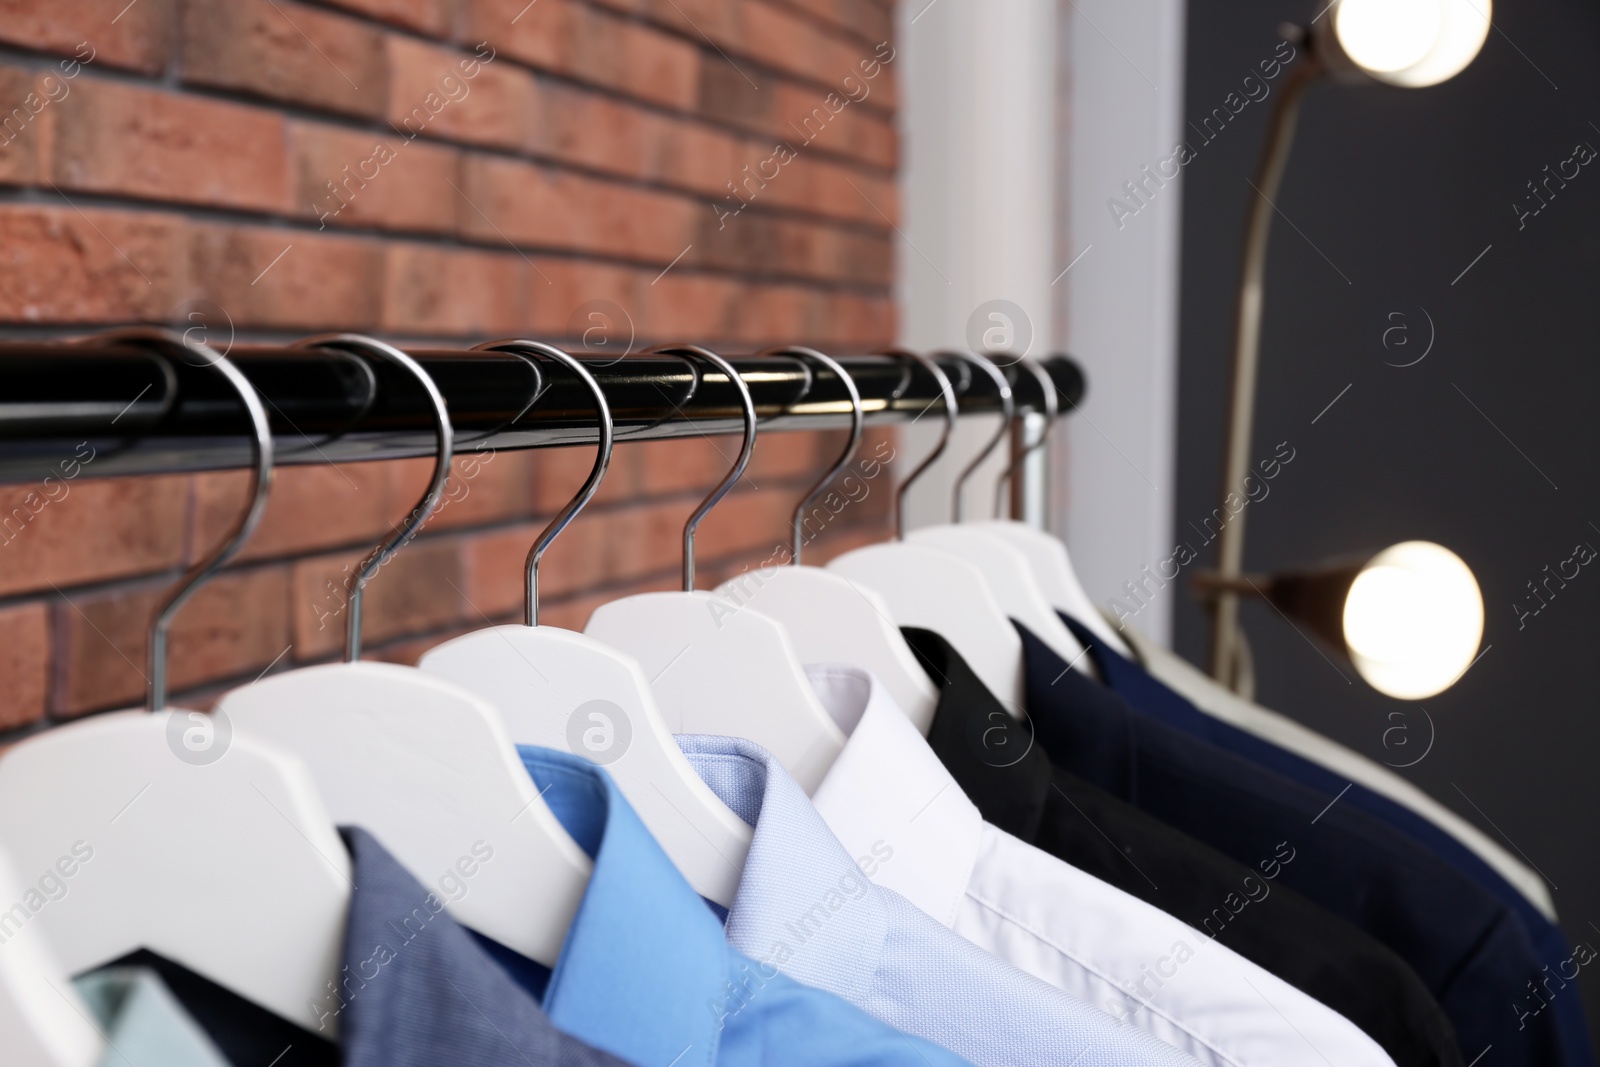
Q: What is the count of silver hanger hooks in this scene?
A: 8